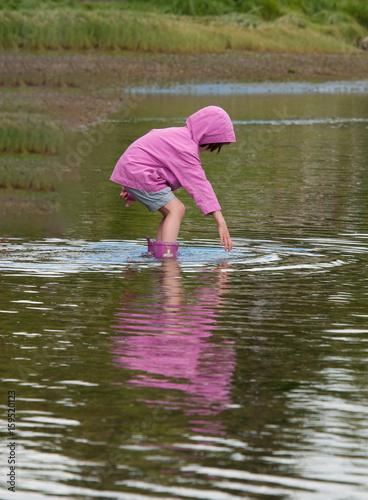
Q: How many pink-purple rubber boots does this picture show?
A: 2